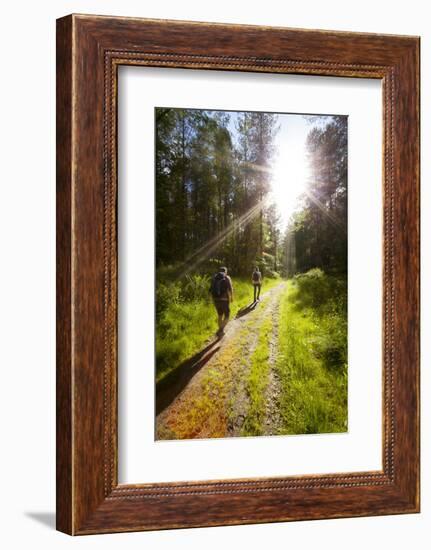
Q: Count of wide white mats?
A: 1